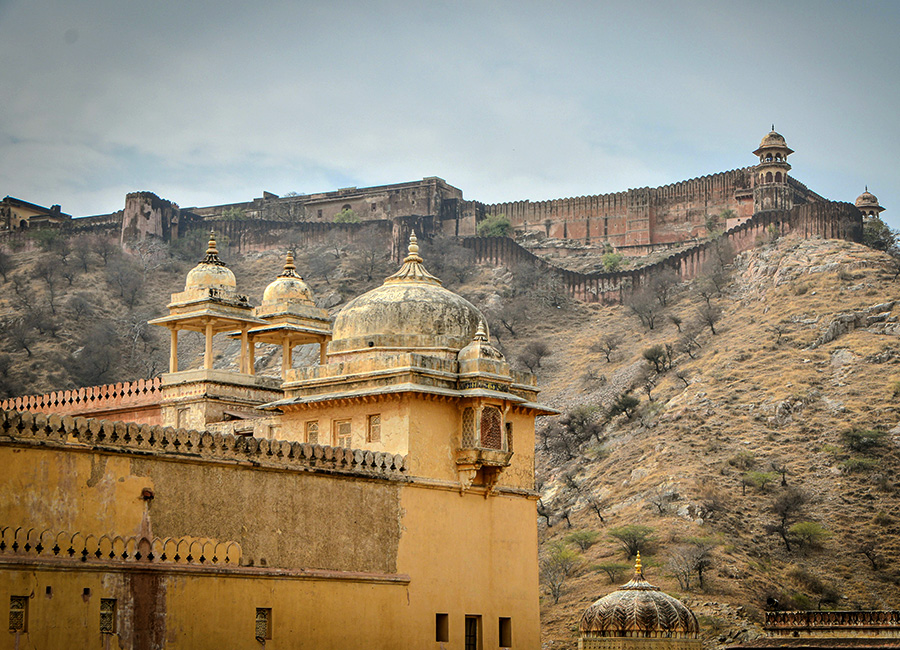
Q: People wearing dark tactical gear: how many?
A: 0